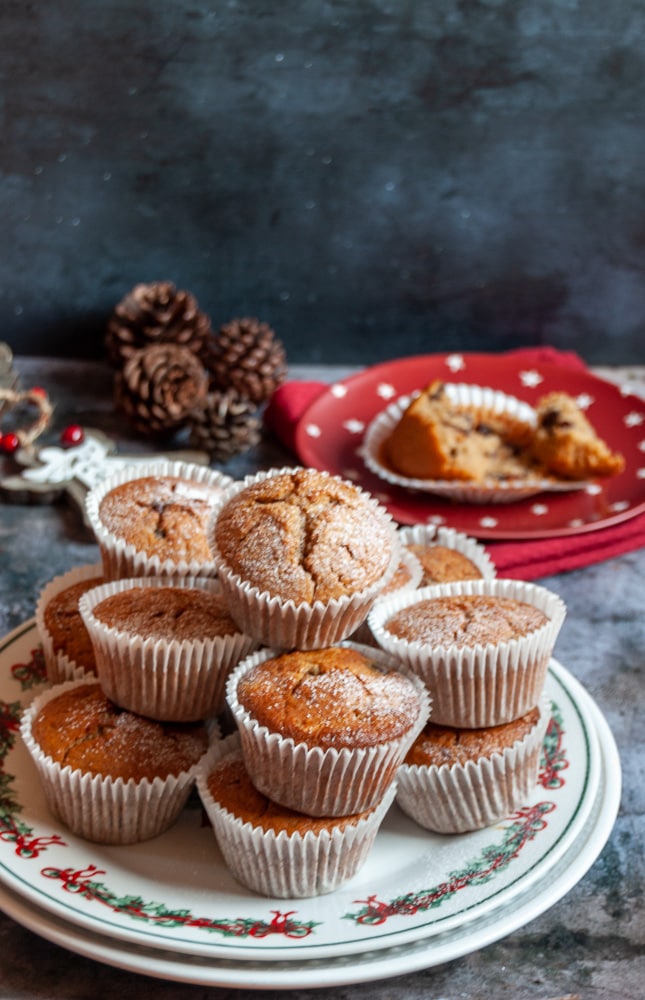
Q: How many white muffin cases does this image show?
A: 12